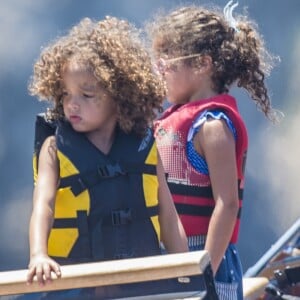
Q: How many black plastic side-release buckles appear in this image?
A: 2